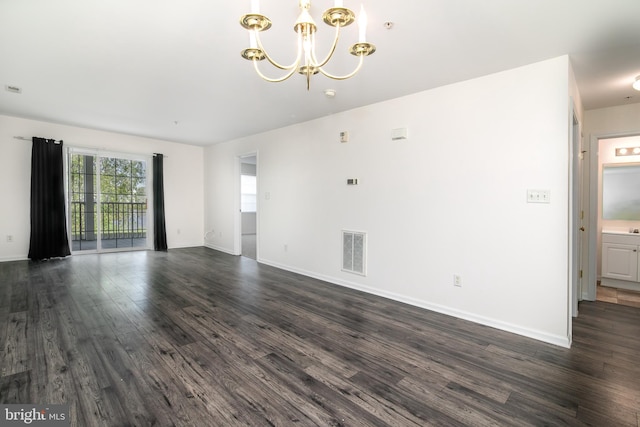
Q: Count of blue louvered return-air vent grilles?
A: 0